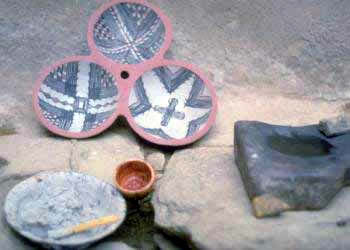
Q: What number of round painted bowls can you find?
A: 3